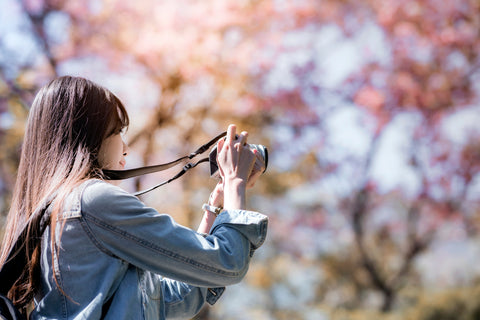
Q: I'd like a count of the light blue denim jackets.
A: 1